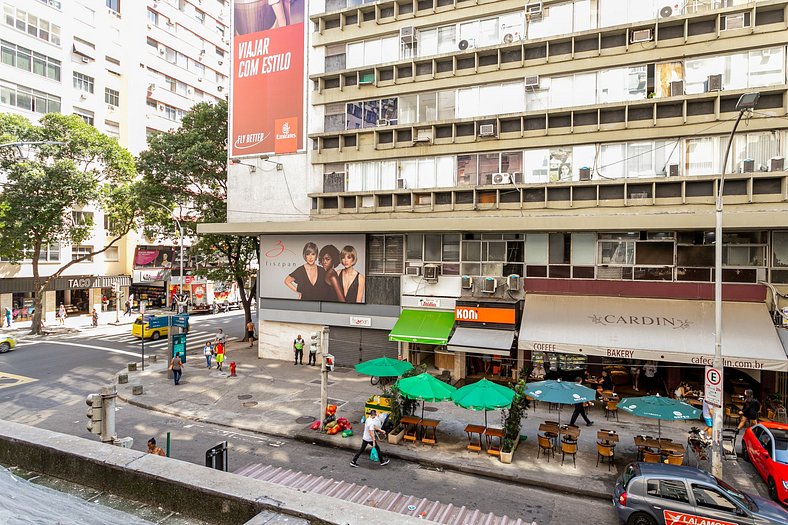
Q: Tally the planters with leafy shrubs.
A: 2